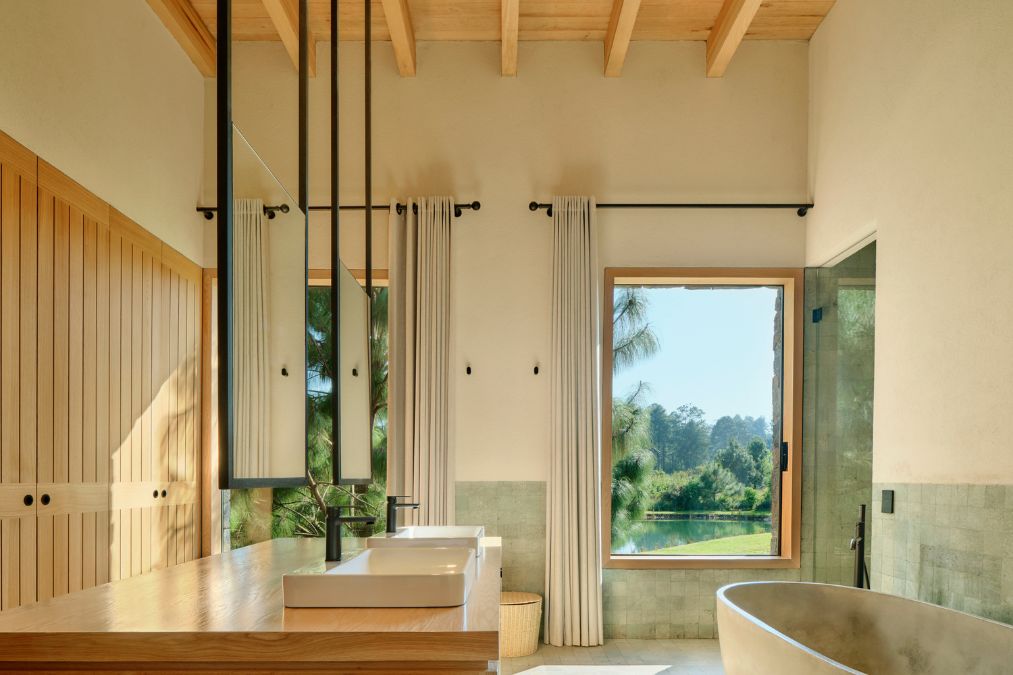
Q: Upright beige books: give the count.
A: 0